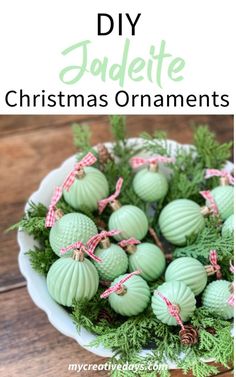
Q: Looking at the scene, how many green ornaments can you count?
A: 14